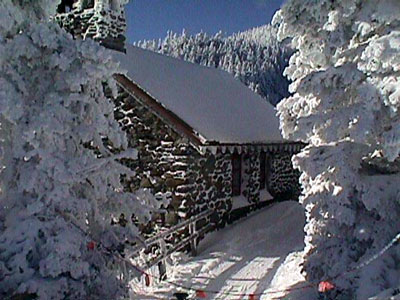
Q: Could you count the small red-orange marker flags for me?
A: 5